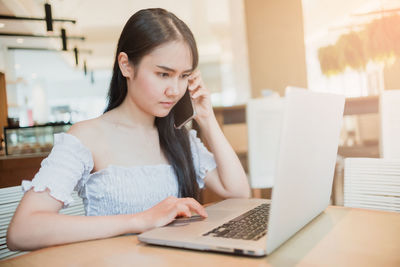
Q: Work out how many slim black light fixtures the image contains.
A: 5